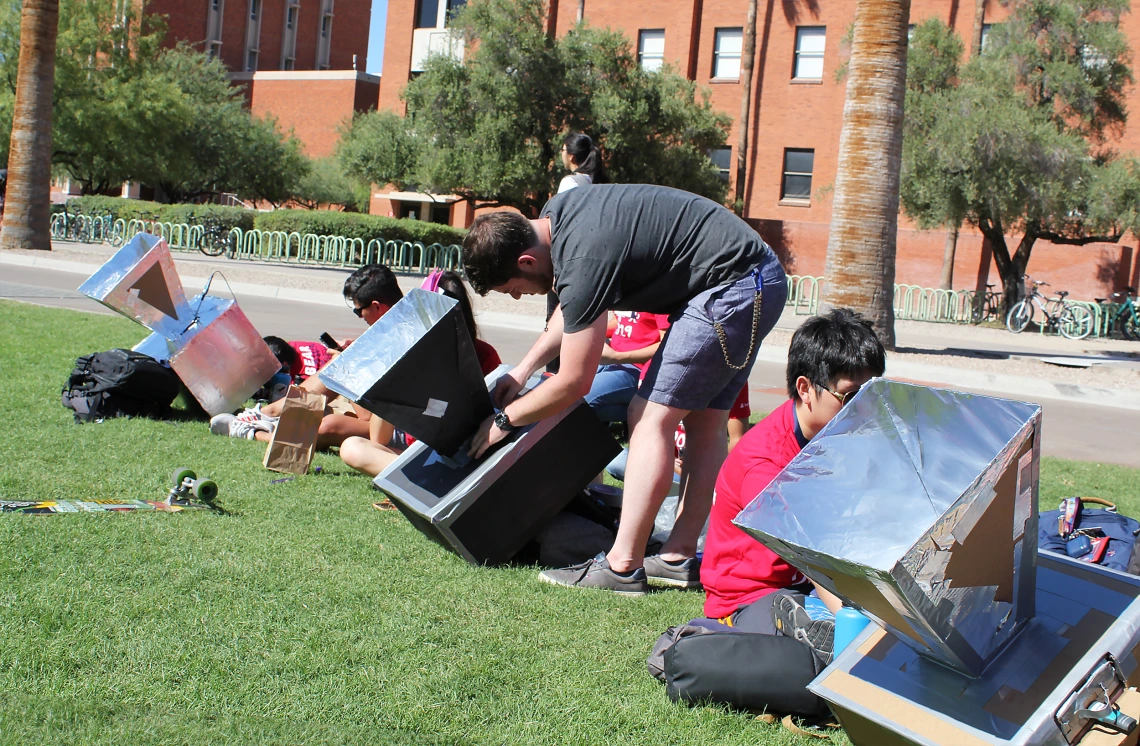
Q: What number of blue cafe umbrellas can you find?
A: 0